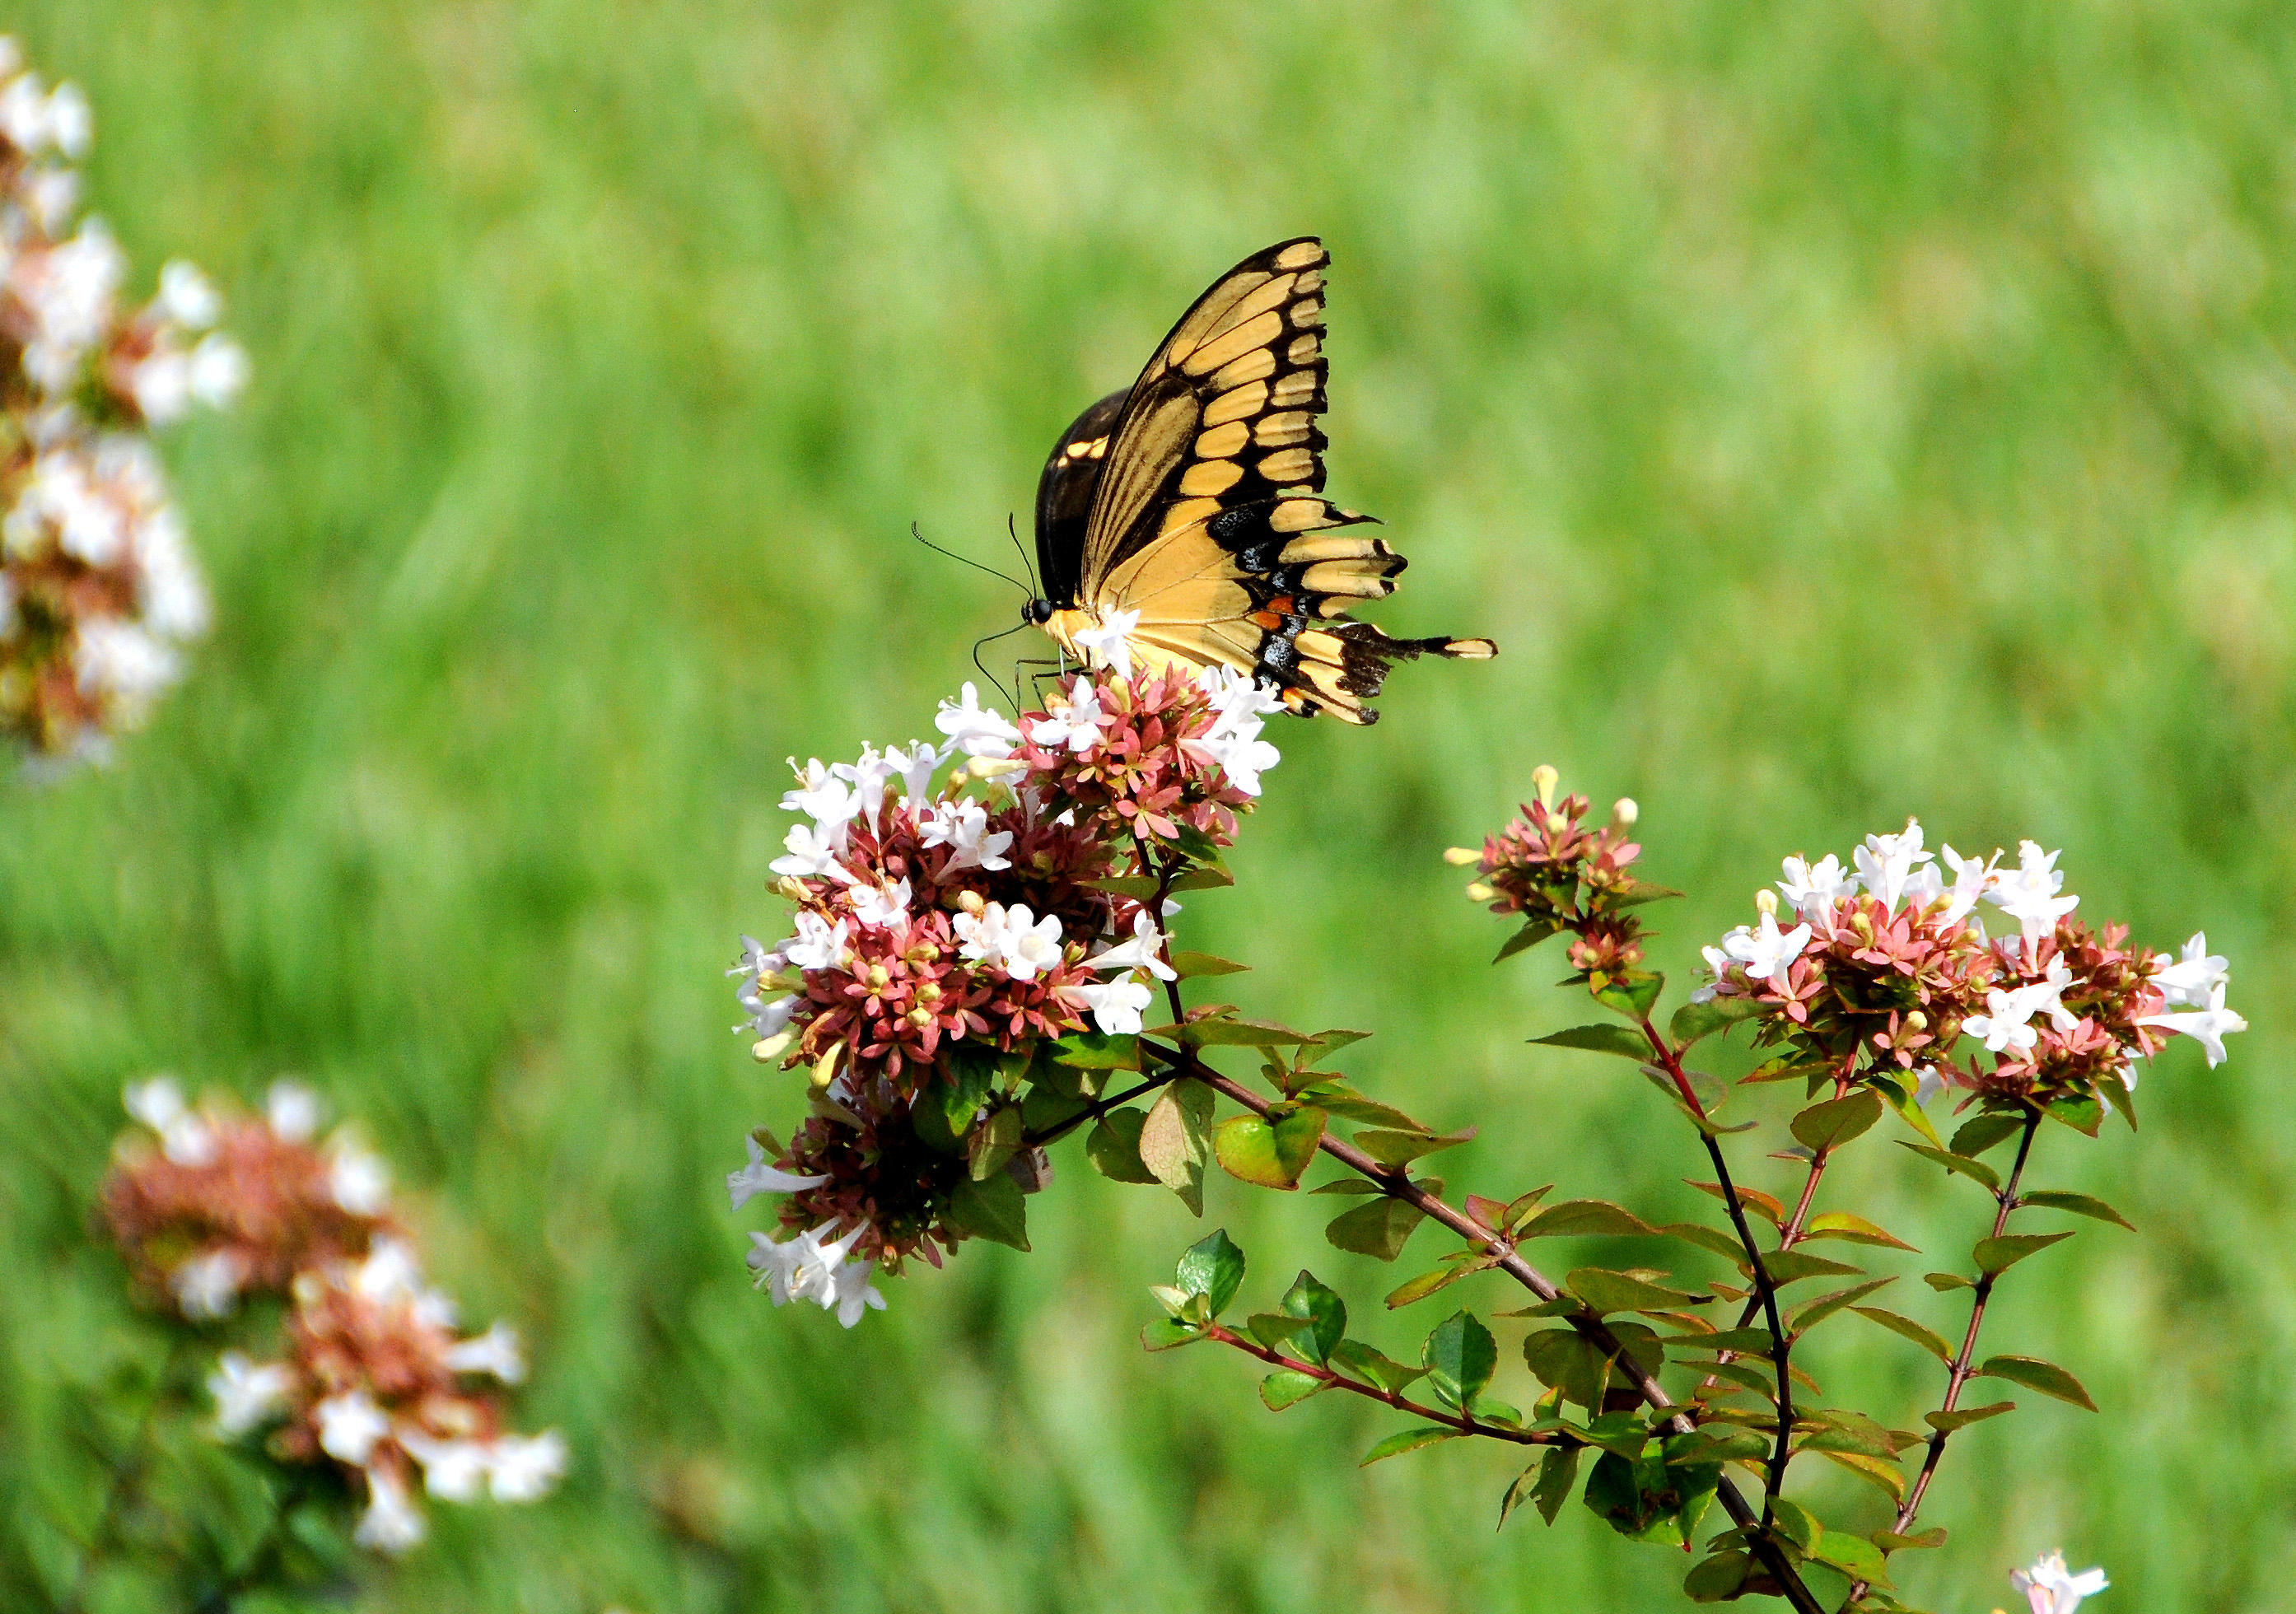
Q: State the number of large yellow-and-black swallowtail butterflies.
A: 1